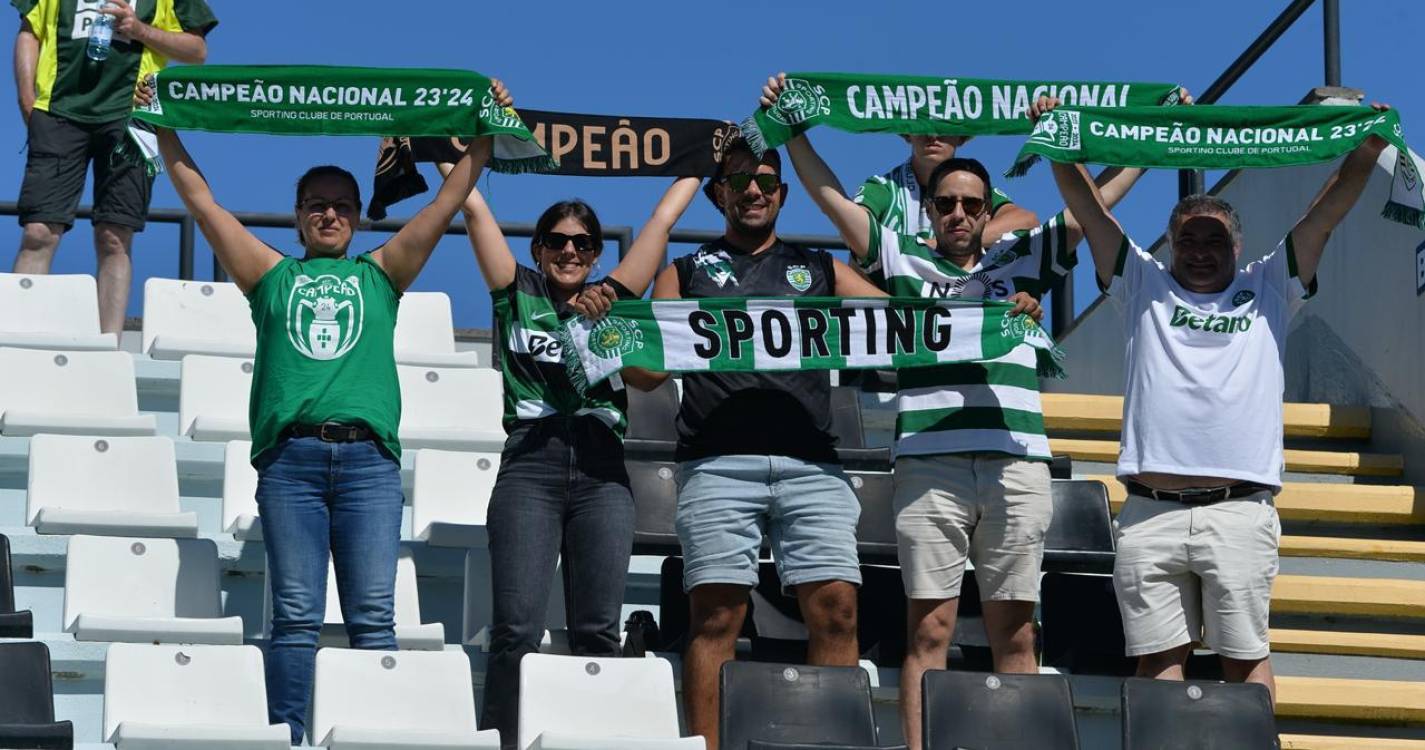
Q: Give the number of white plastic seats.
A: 15